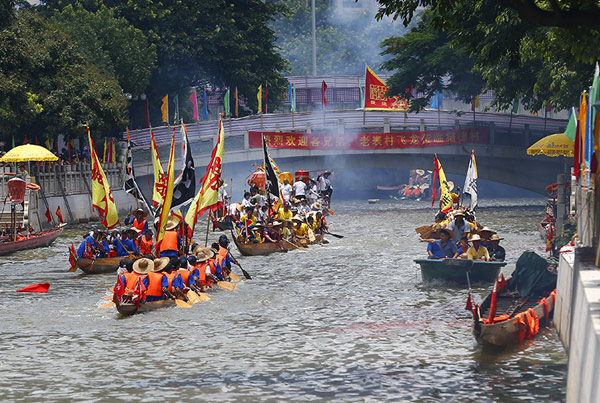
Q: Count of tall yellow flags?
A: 5